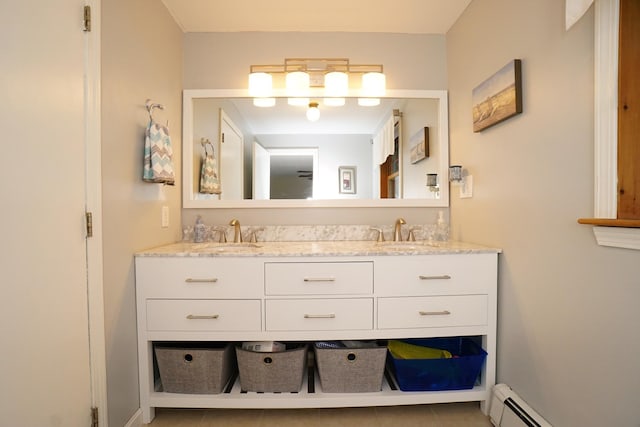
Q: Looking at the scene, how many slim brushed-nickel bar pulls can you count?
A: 6